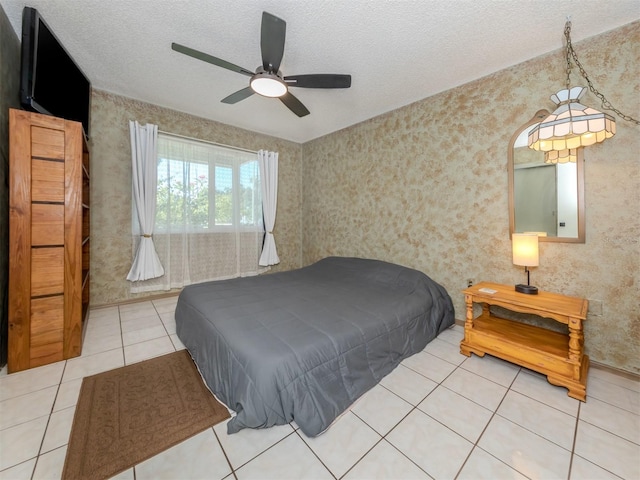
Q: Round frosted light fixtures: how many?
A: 1